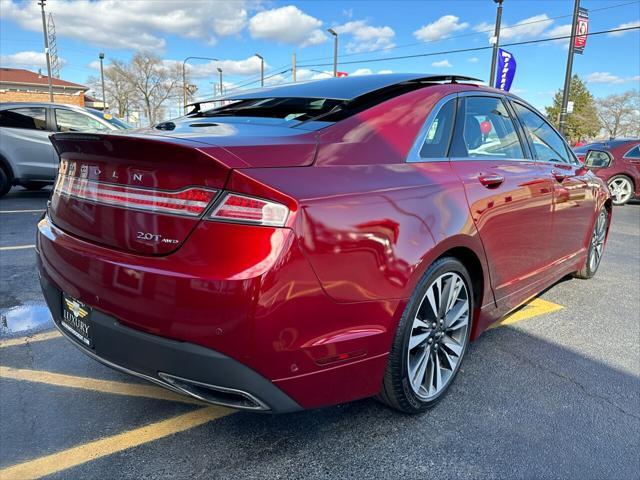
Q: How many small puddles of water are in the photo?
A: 1